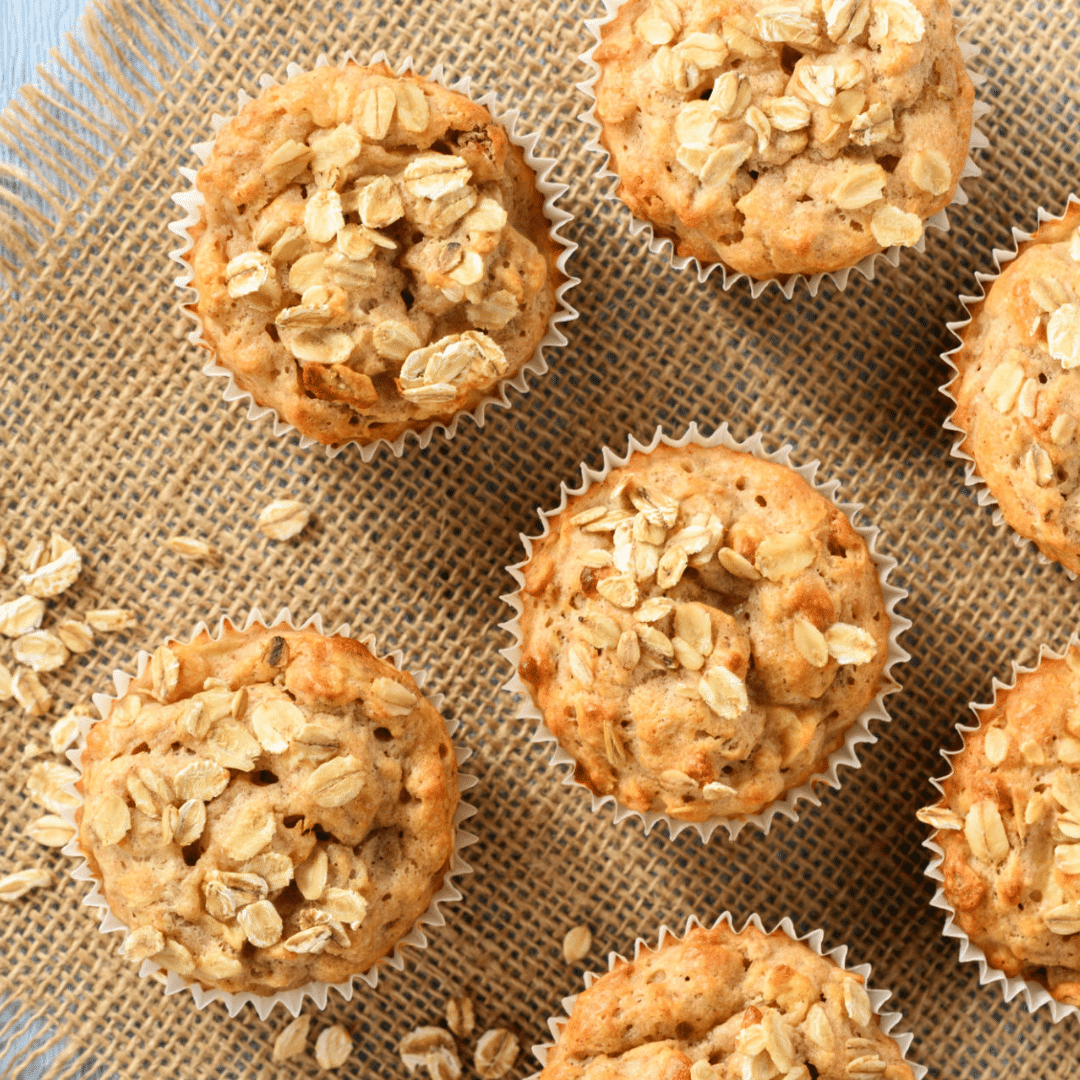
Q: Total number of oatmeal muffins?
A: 7